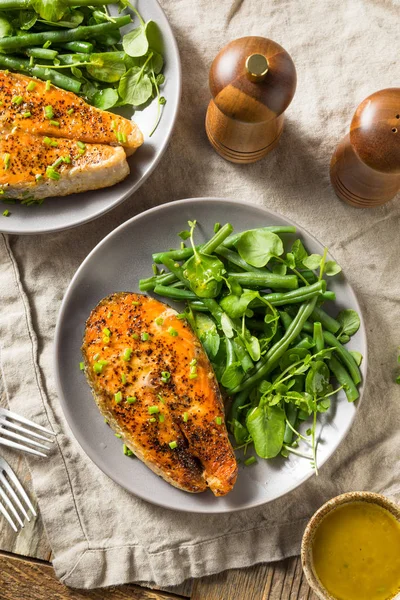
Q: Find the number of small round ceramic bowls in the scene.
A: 1